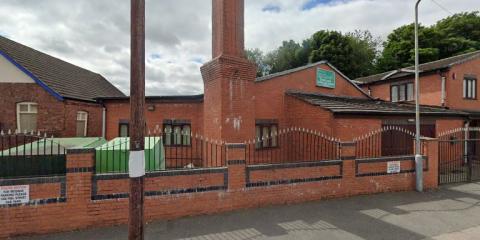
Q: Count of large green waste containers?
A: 2